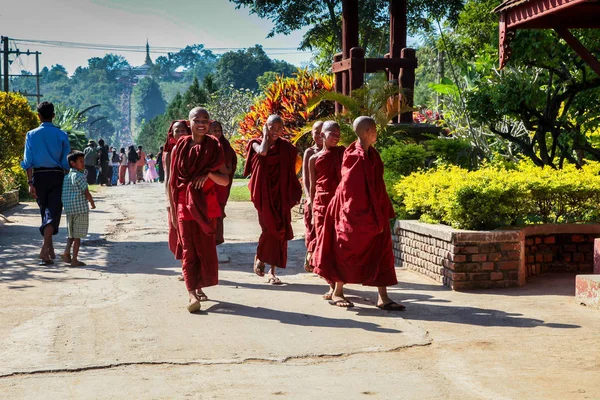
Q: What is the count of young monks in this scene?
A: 7